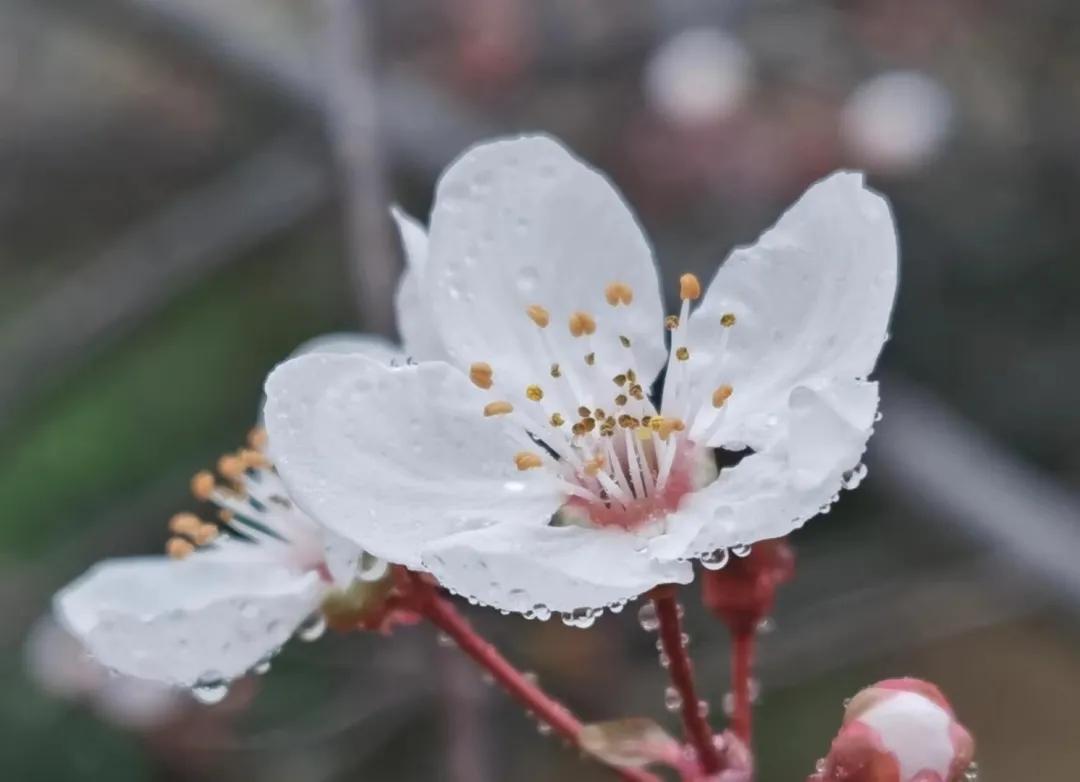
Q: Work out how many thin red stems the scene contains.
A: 3